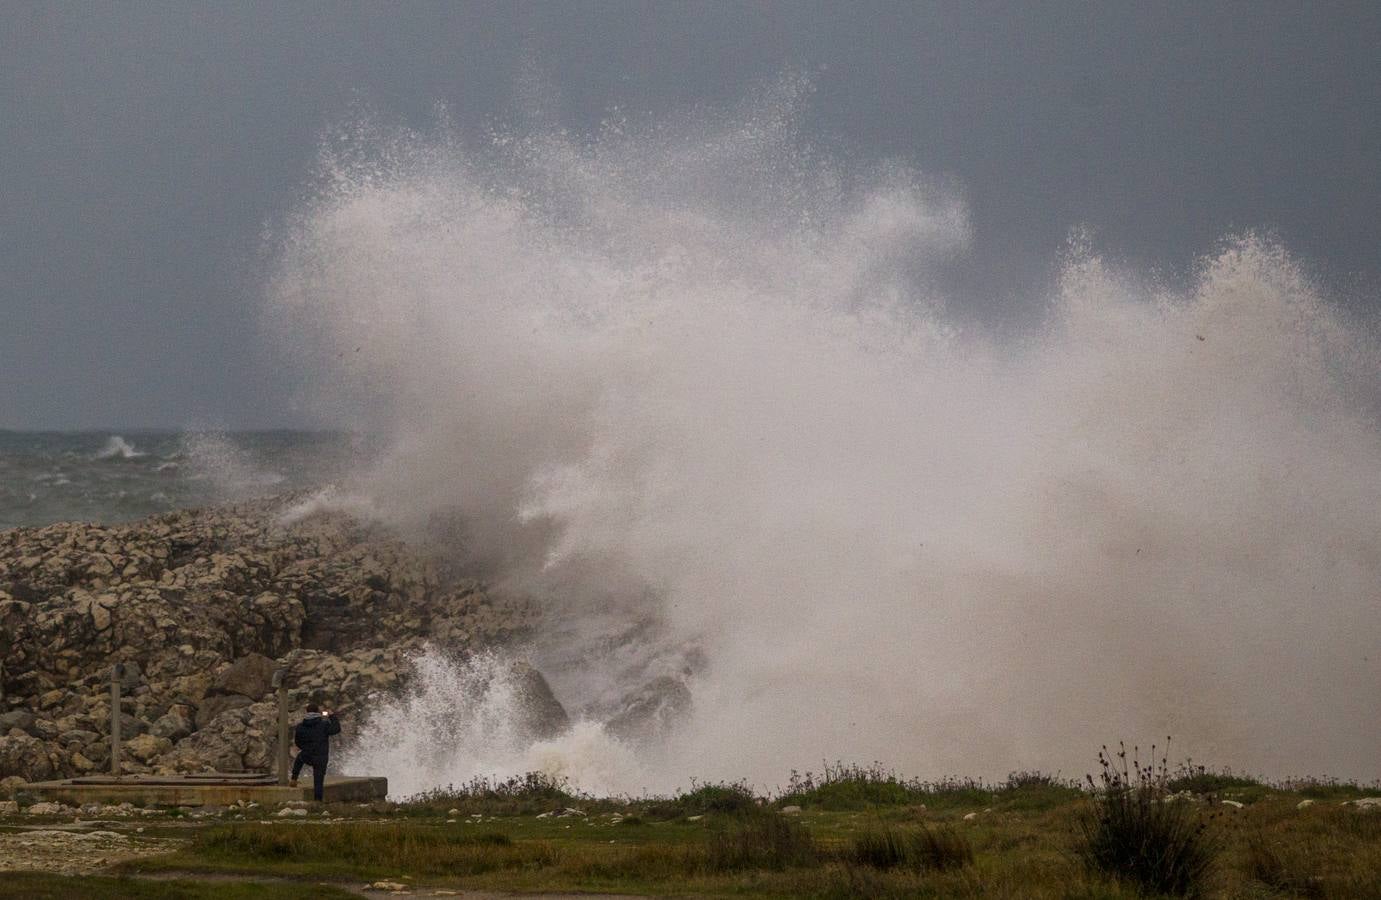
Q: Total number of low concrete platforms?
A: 1